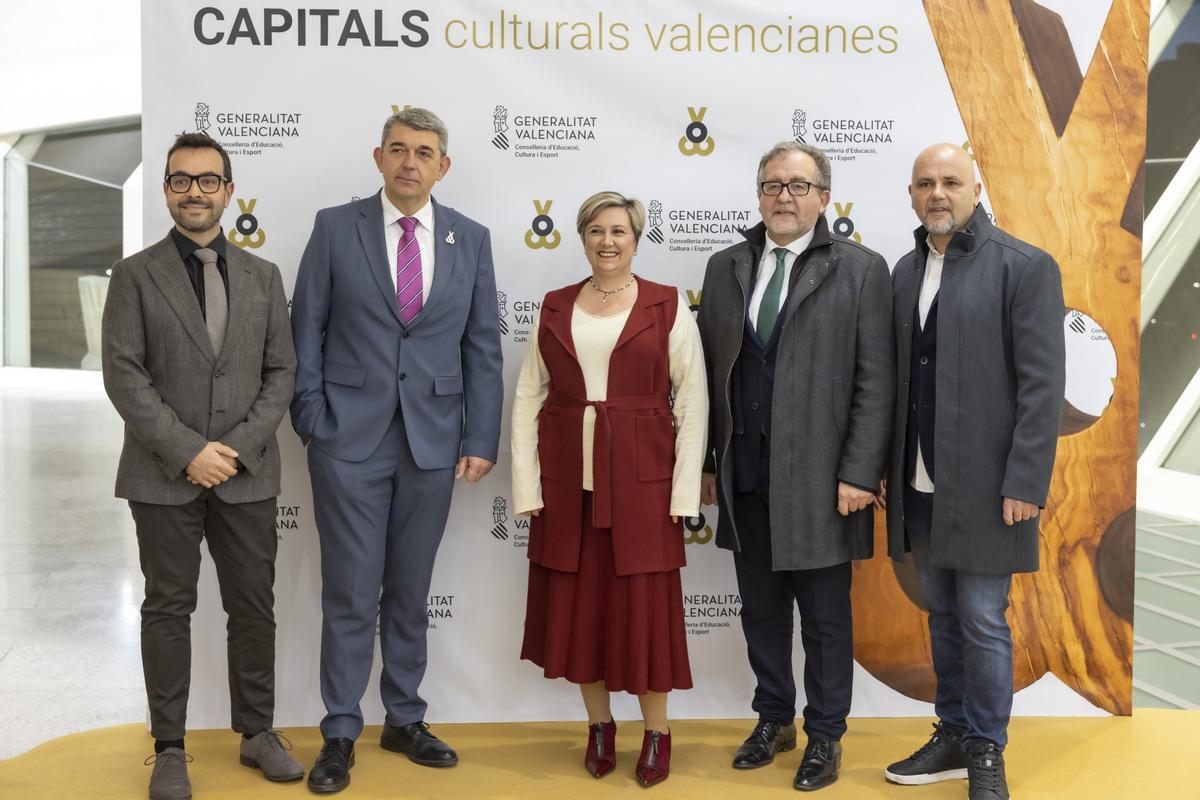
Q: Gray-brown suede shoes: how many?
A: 2